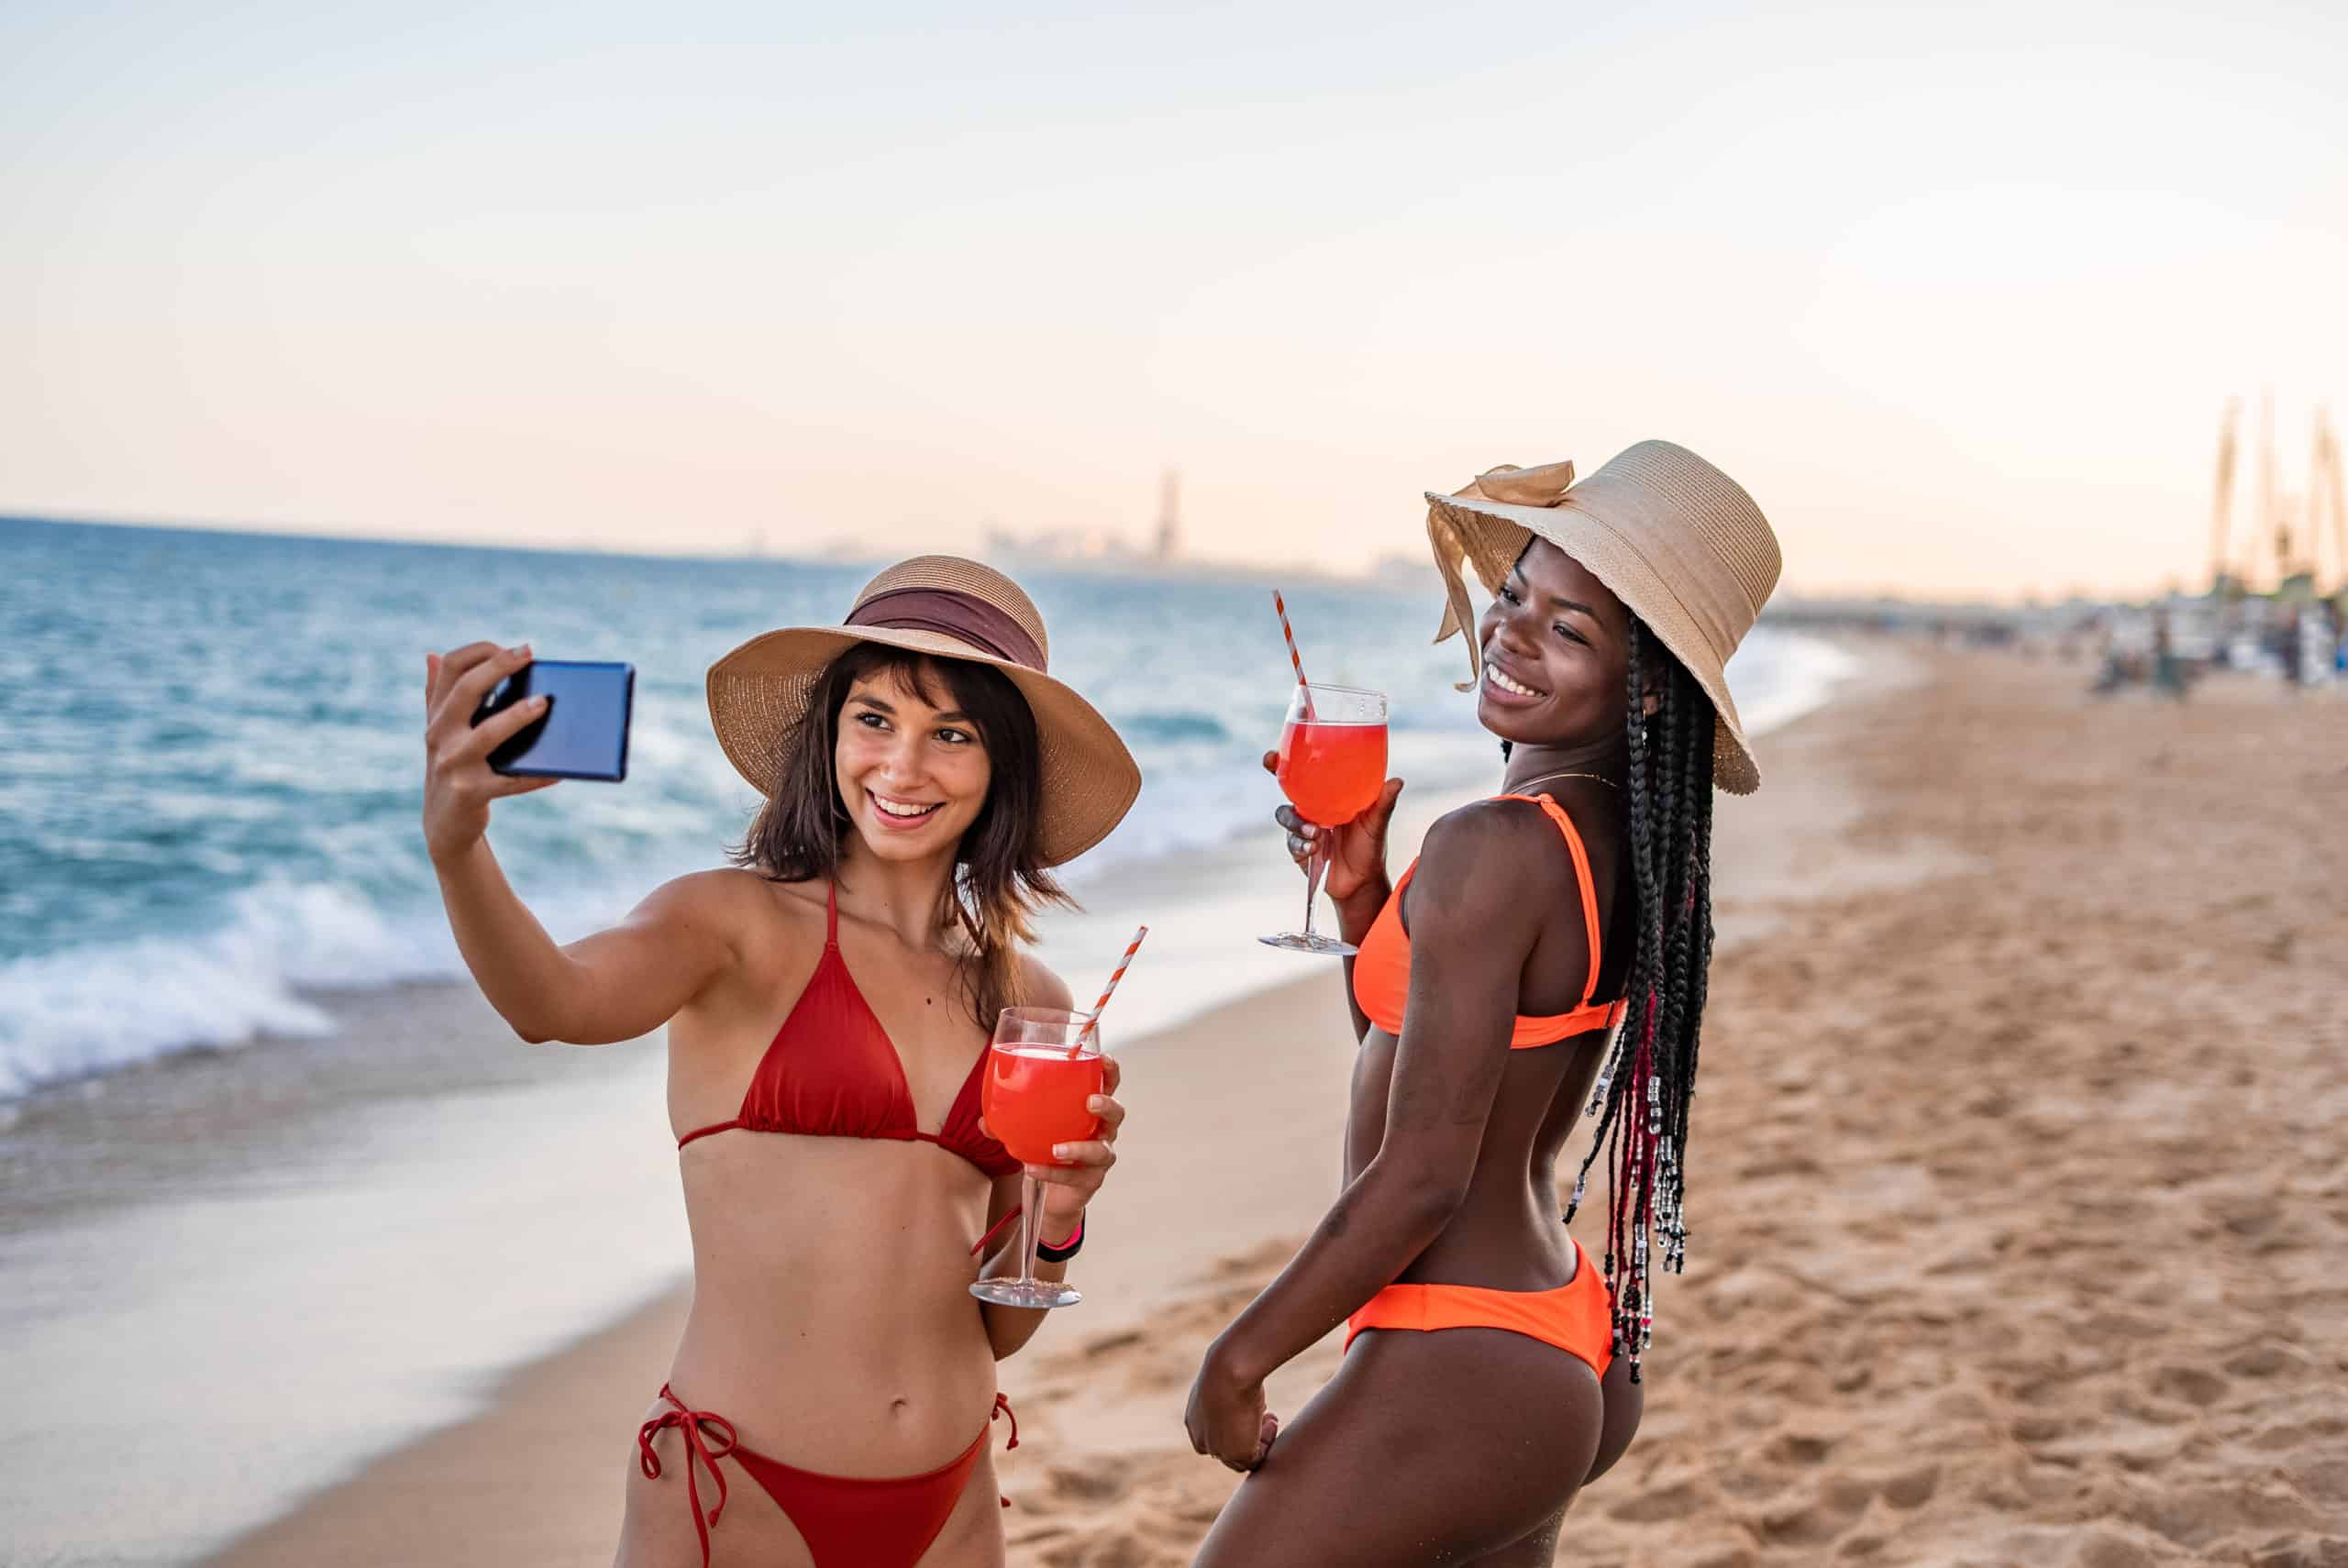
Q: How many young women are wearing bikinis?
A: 2